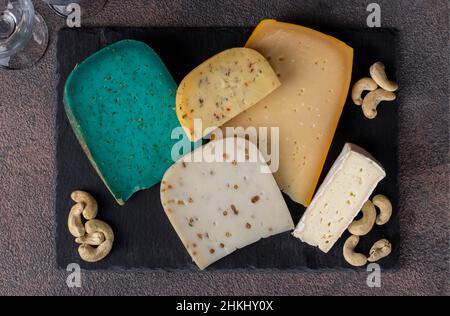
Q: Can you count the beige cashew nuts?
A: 12